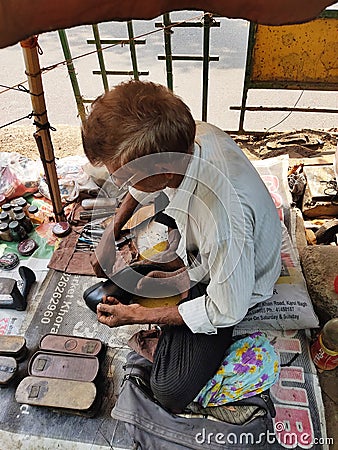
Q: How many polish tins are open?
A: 2